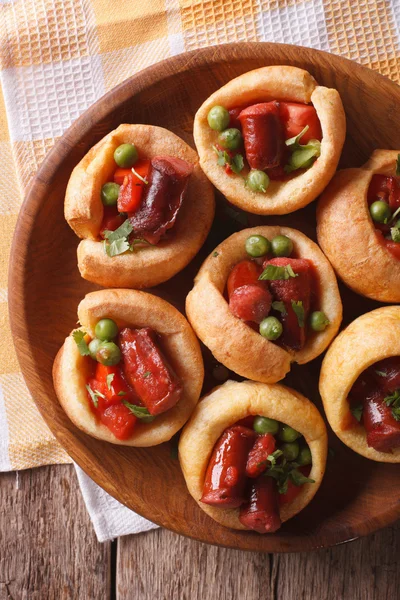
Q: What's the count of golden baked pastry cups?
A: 7